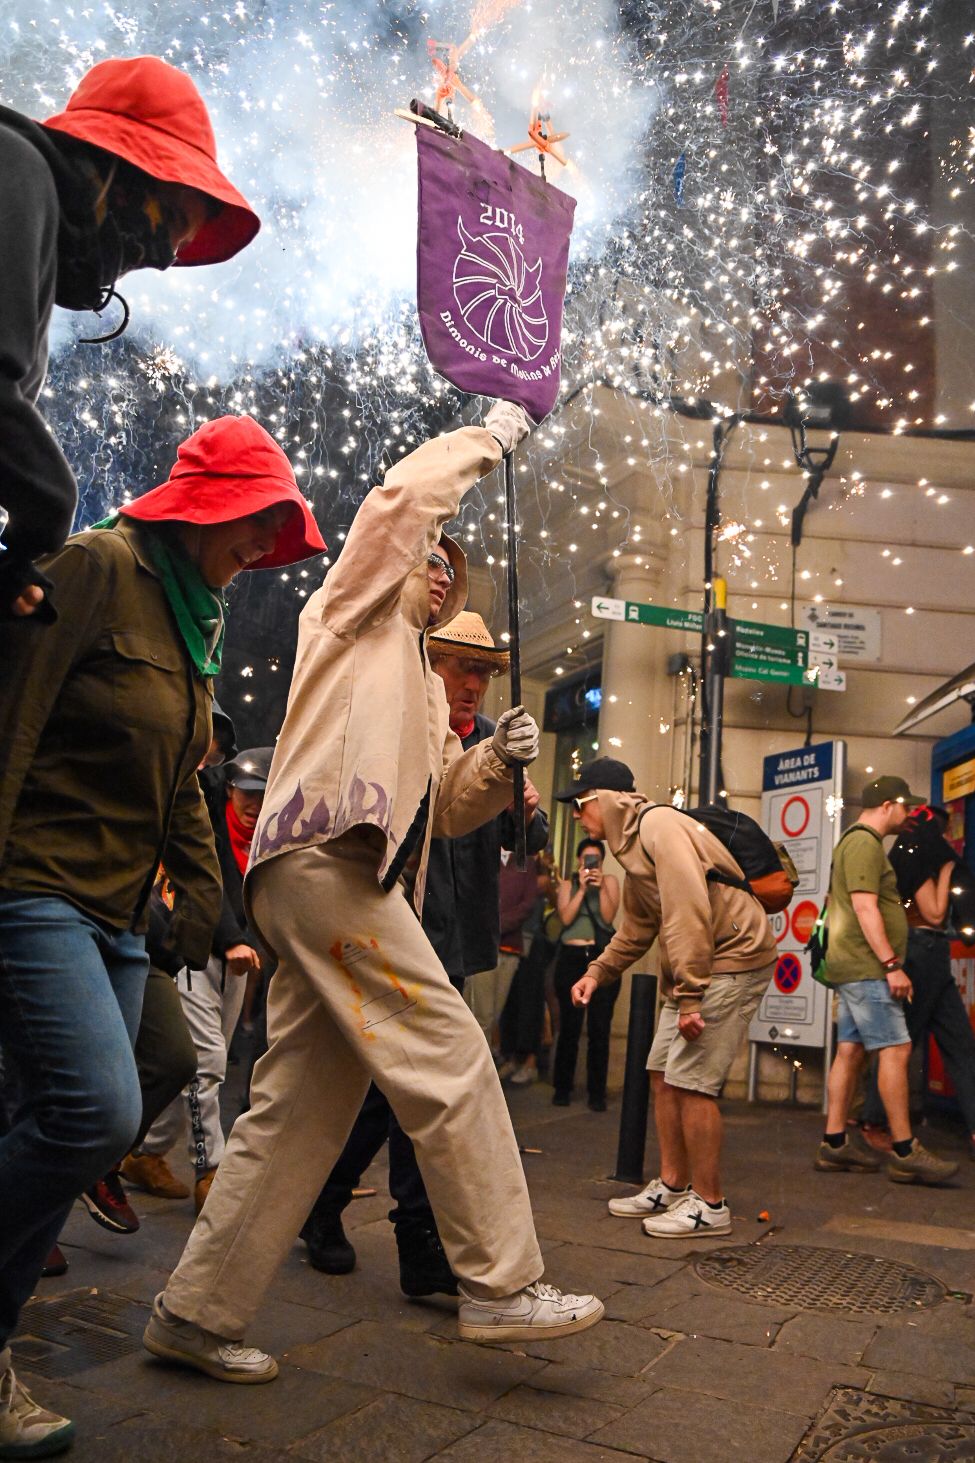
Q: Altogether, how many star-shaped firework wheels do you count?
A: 2